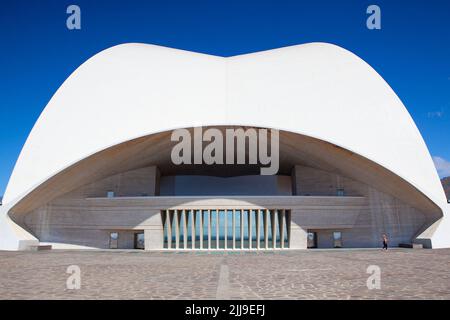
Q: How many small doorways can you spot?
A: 4